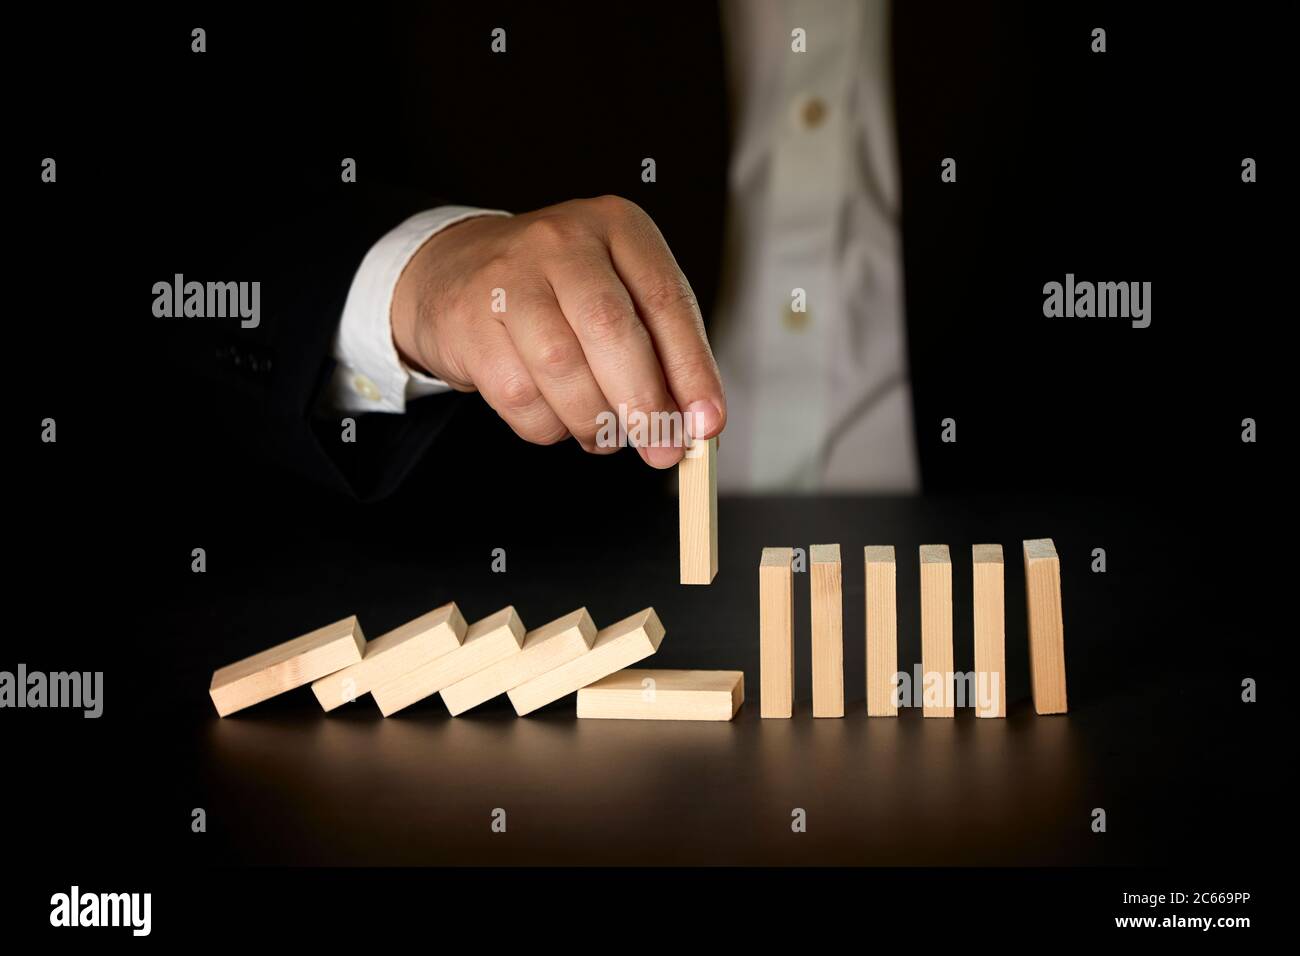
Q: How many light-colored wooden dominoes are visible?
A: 13